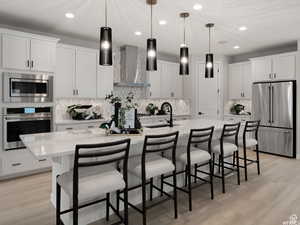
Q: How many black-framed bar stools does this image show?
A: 5